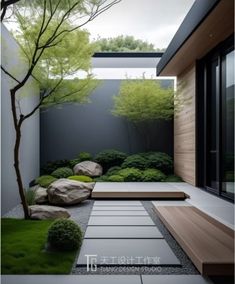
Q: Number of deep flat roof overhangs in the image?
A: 1